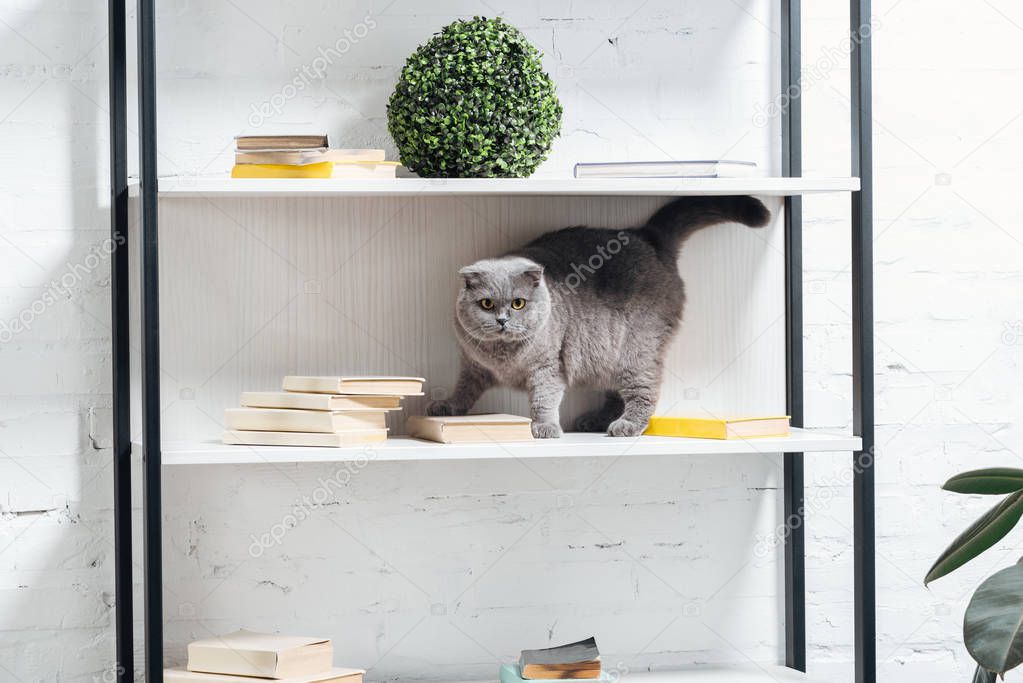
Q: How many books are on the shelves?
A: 14